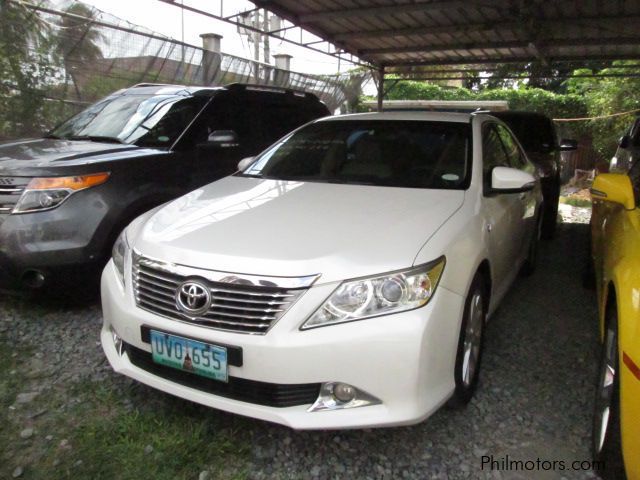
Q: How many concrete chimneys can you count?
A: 2